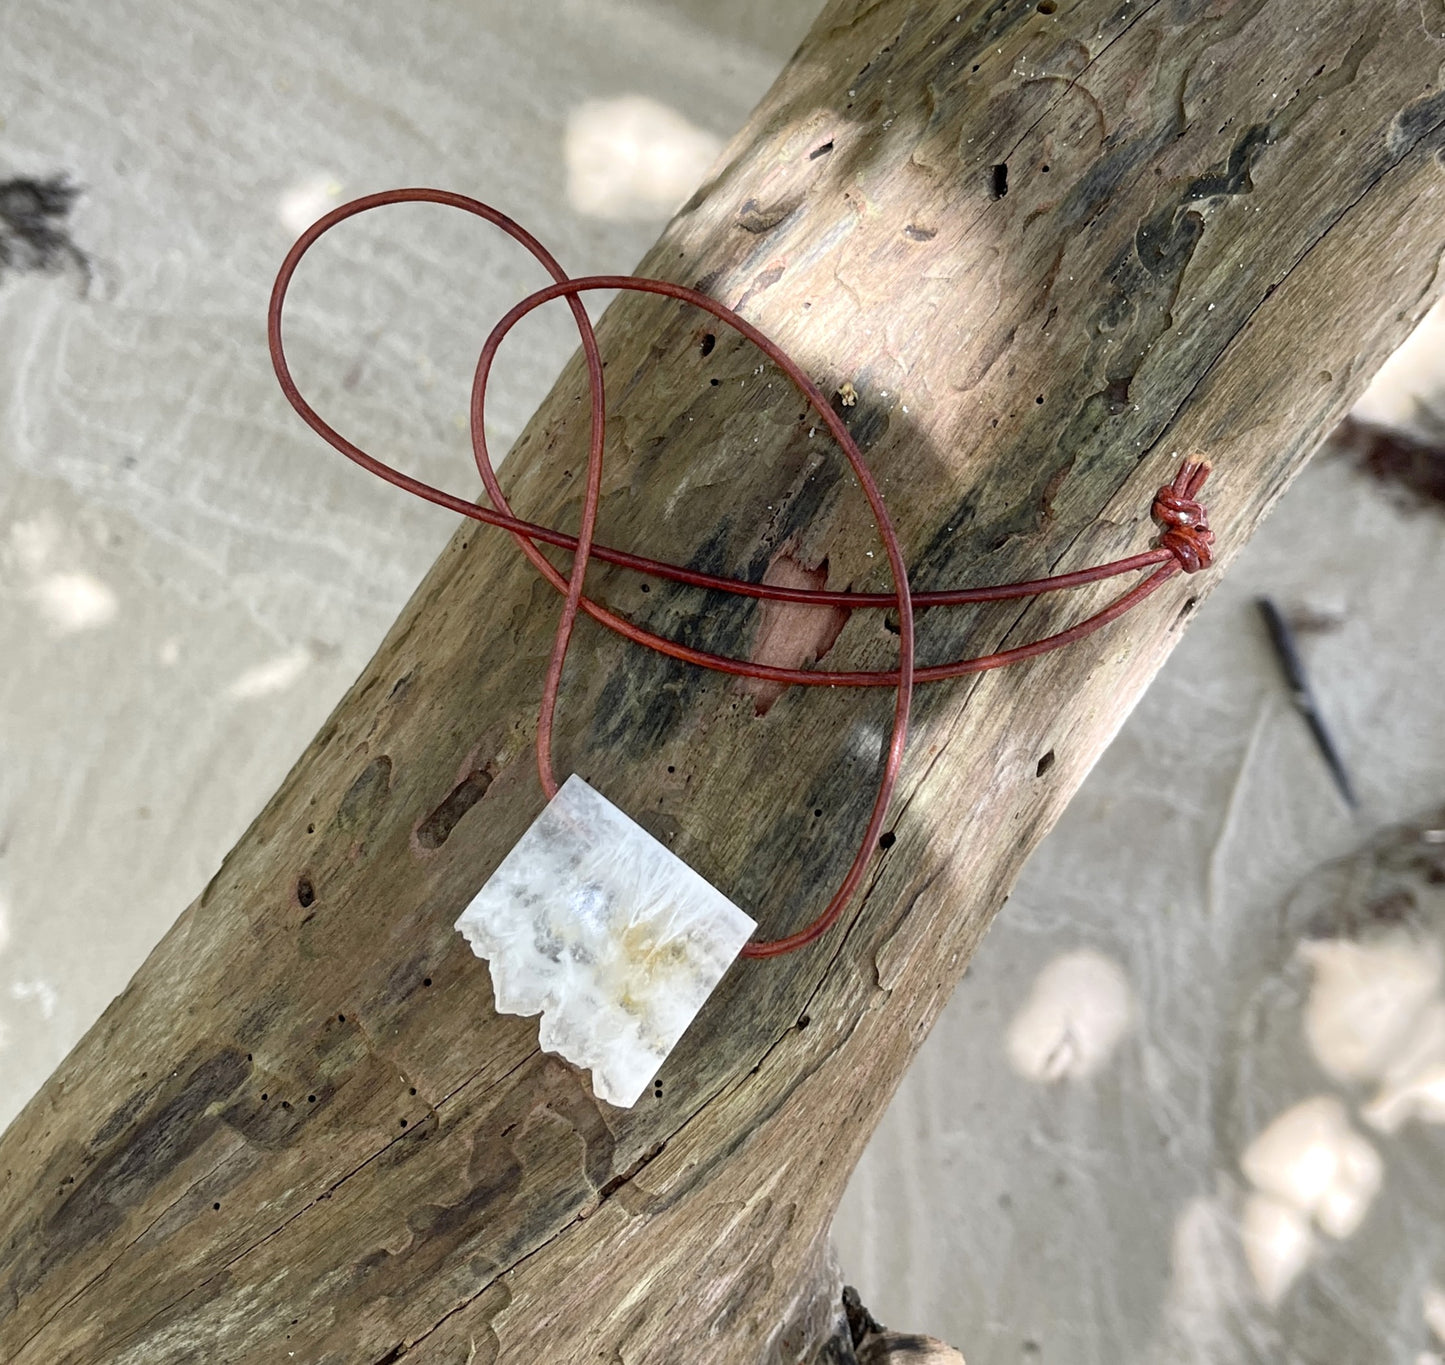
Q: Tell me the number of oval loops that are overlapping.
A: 2